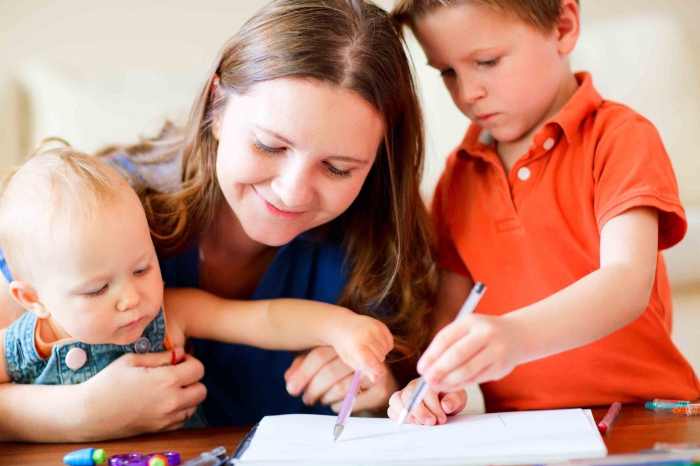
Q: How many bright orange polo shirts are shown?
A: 1